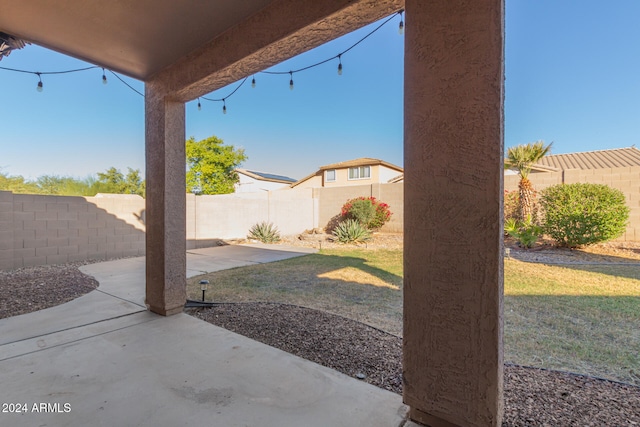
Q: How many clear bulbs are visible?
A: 8